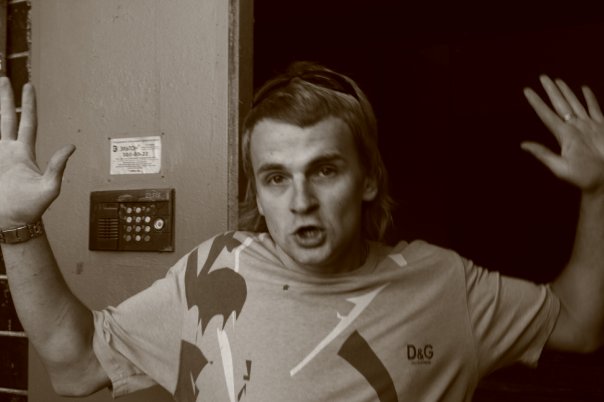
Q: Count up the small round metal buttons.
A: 12